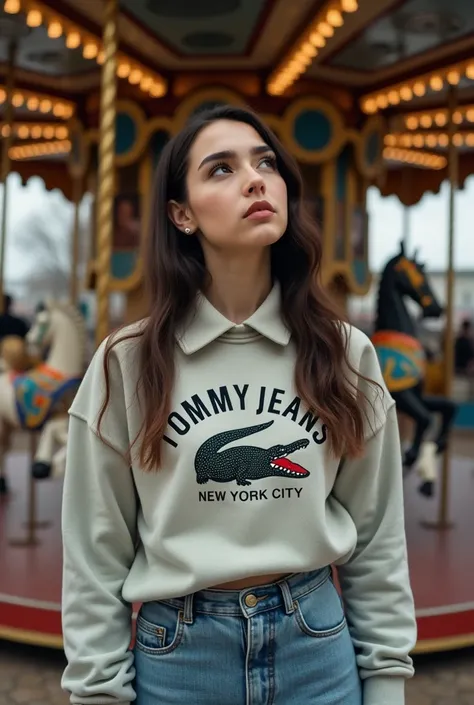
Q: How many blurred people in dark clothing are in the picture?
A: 2